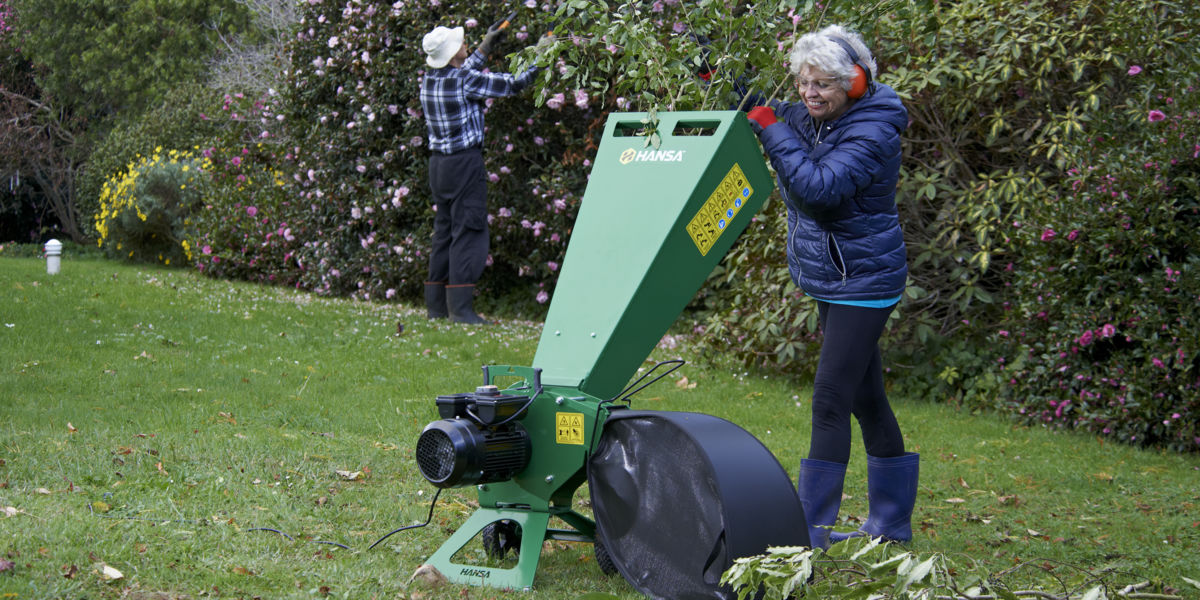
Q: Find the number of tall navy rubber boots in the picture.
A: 2